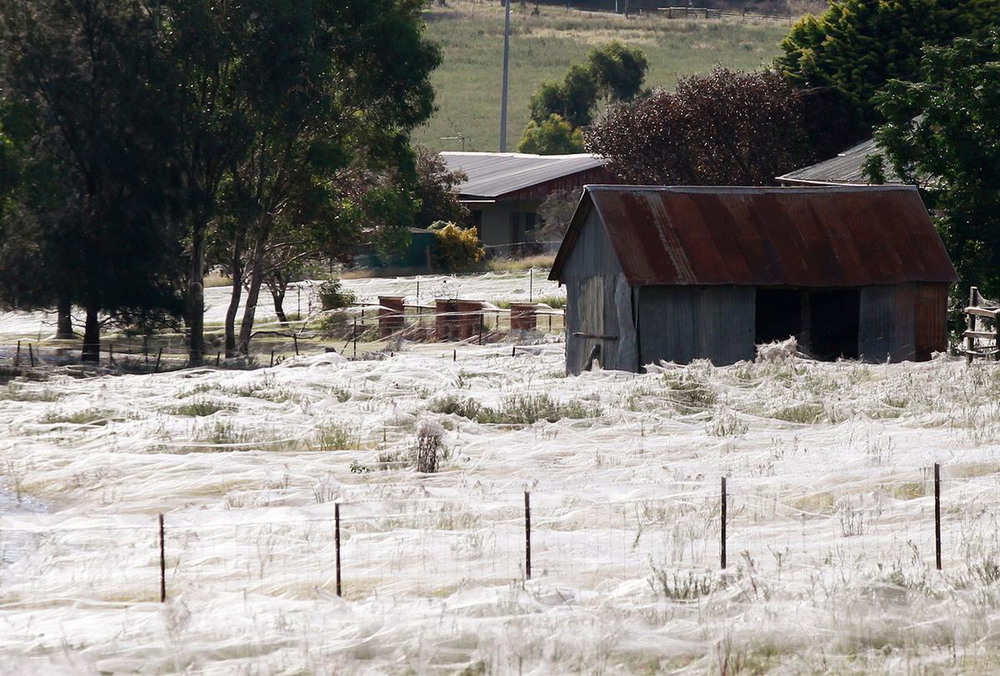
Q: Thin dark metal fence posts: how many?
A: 5